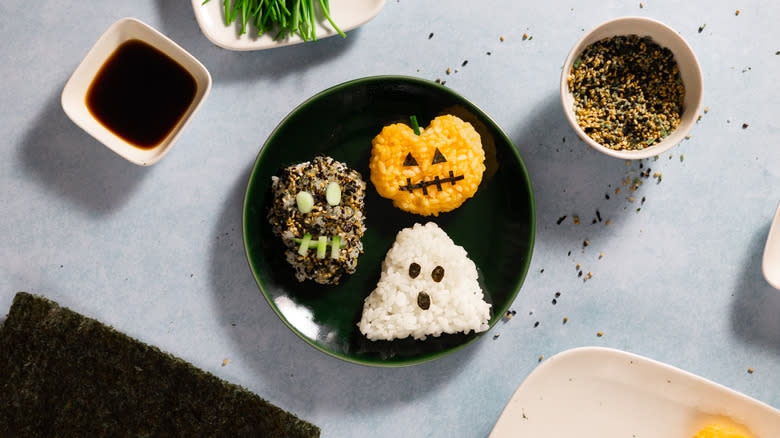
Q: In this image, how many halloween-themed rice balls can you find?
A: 3